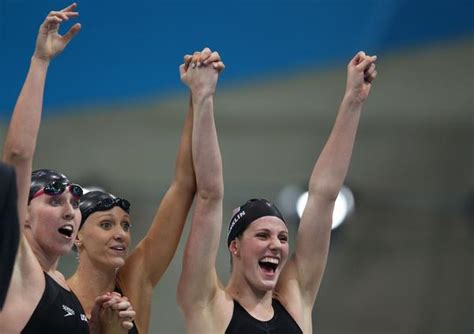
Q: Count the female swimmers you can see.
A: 3